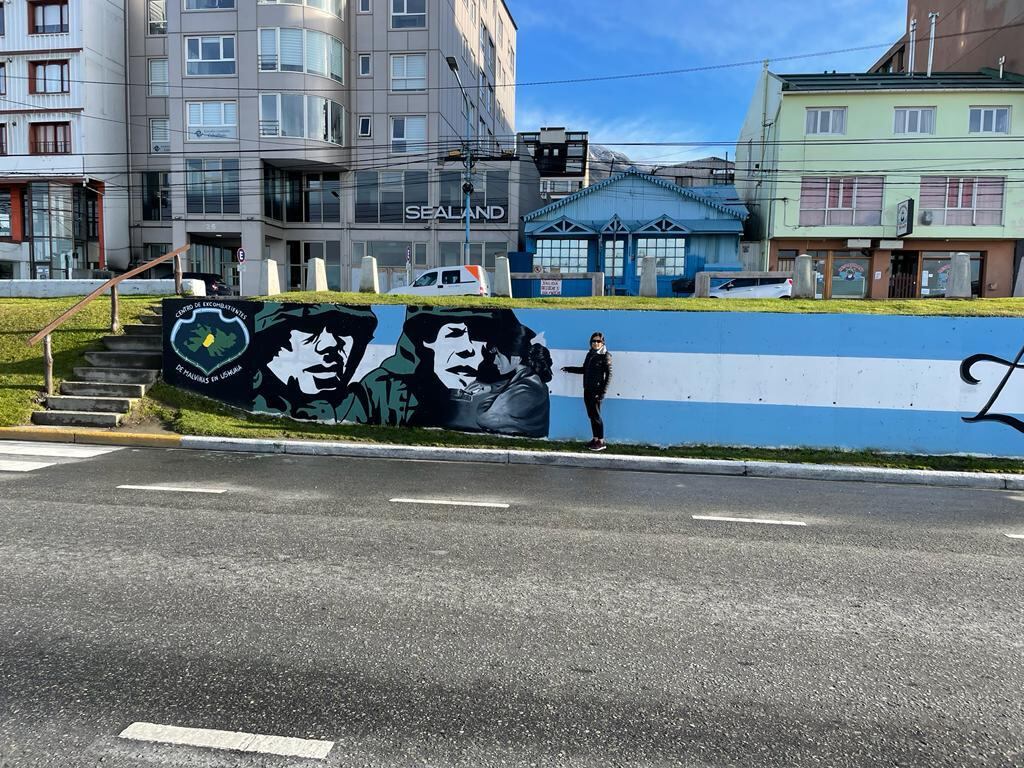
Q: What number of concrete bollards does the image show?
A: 8